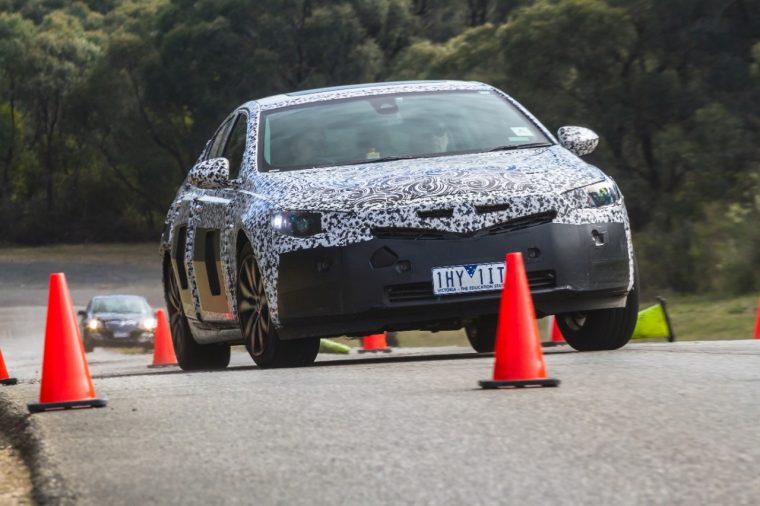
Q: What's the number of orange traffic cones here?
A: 7